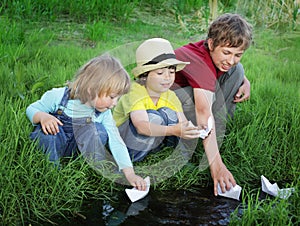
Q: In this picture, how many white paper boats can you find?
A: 4